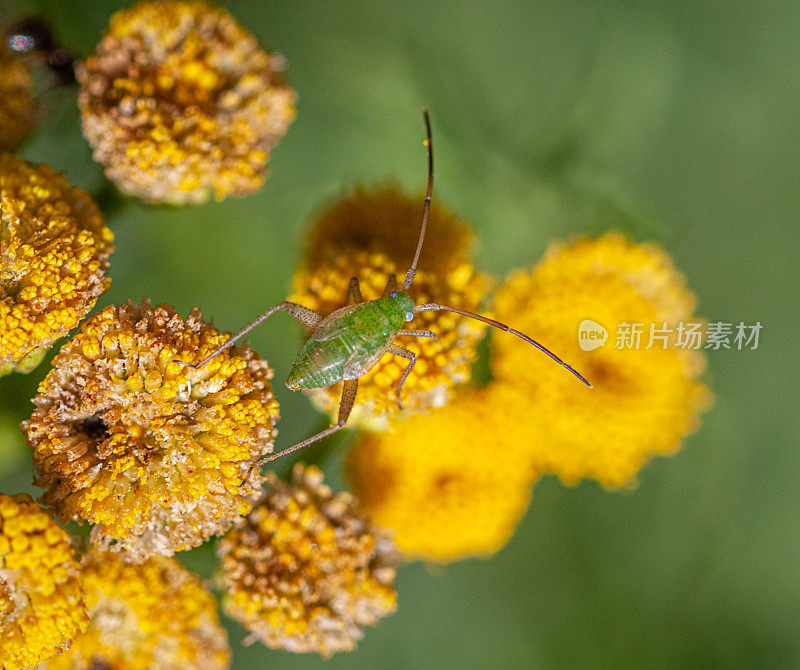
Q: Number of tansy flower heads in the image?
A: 10